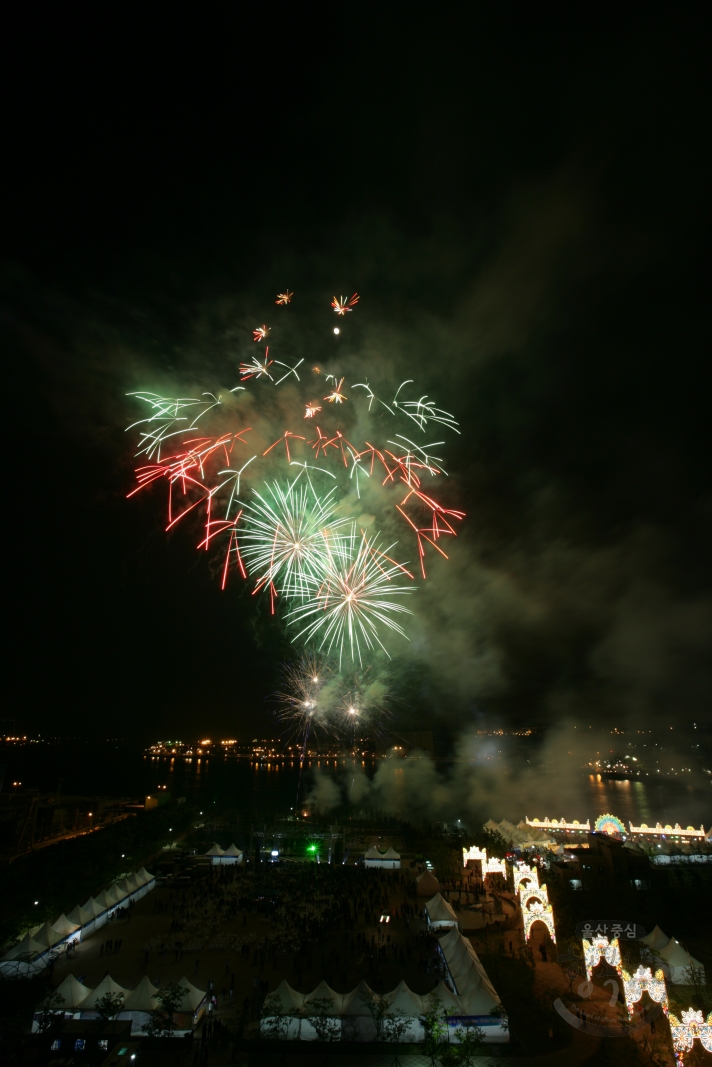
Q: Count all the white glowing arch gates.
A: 8